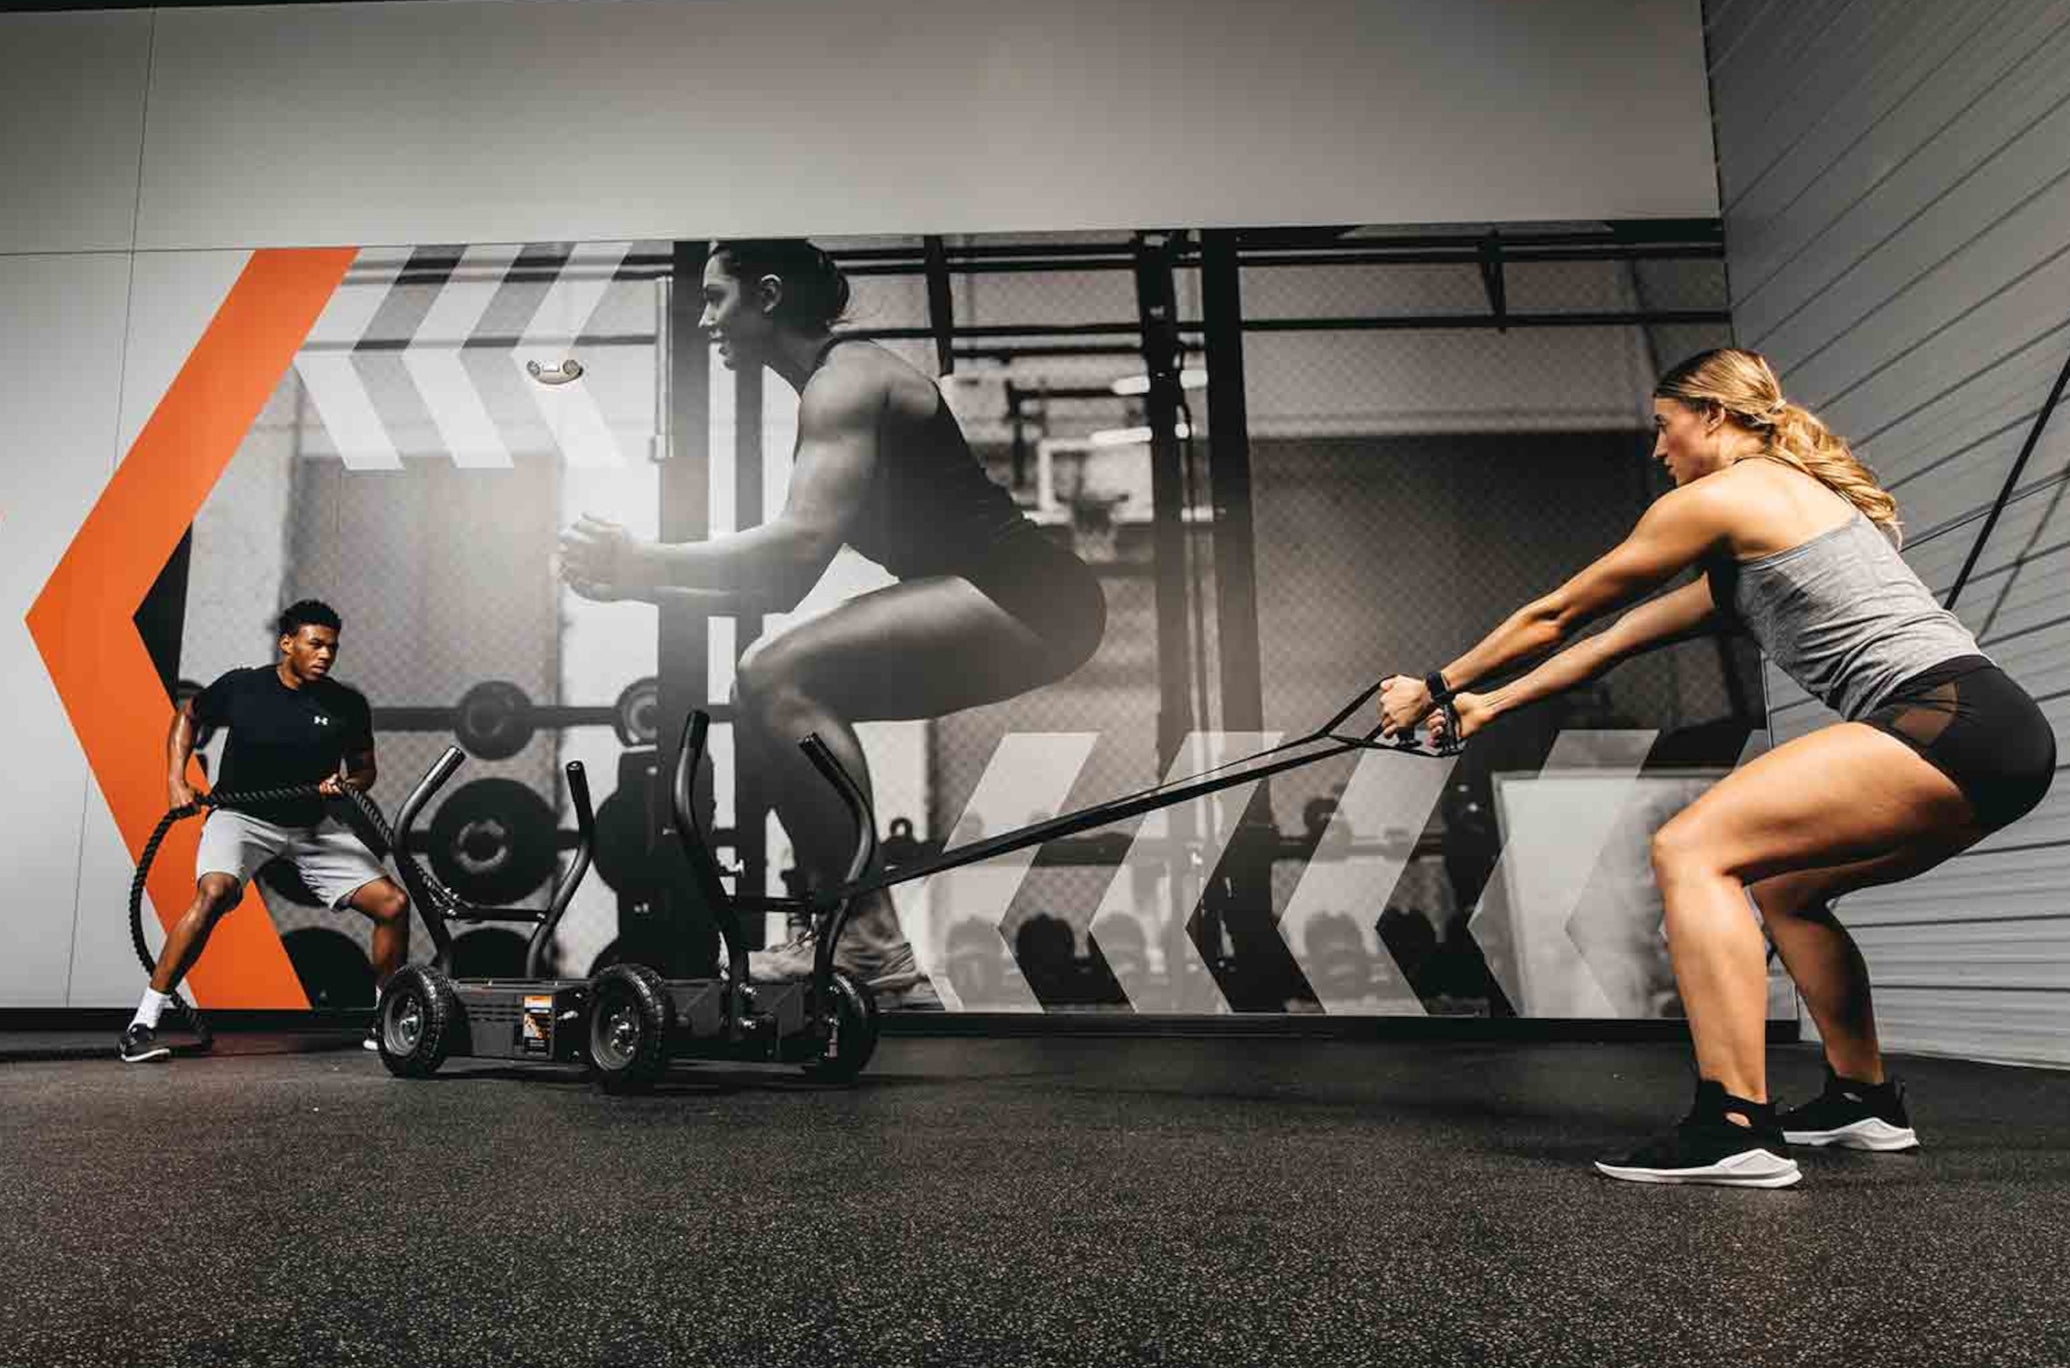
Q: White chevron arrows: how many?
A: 8